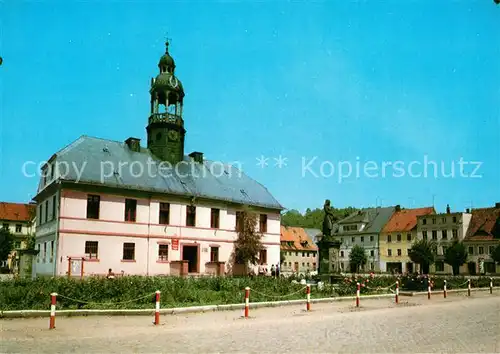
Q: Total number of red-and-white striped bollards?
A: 10